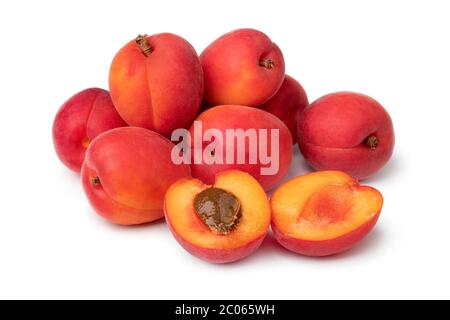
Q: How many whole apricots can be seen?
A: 7